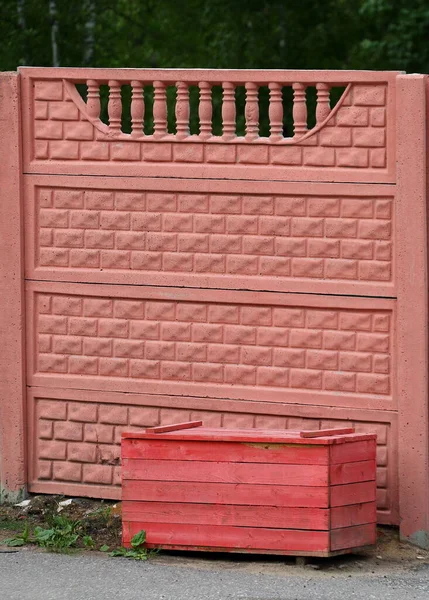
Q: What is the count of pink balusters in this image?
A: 11